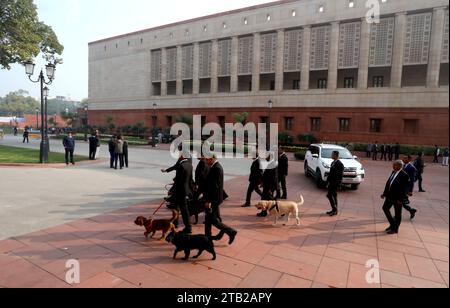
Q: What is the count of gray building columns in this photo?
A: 12